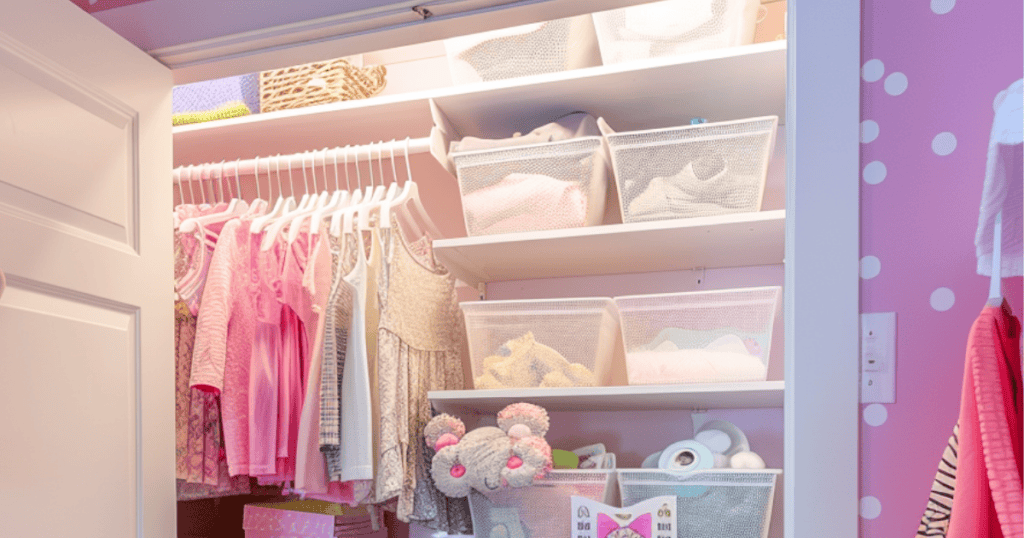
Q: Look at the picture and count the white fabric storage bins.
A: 8